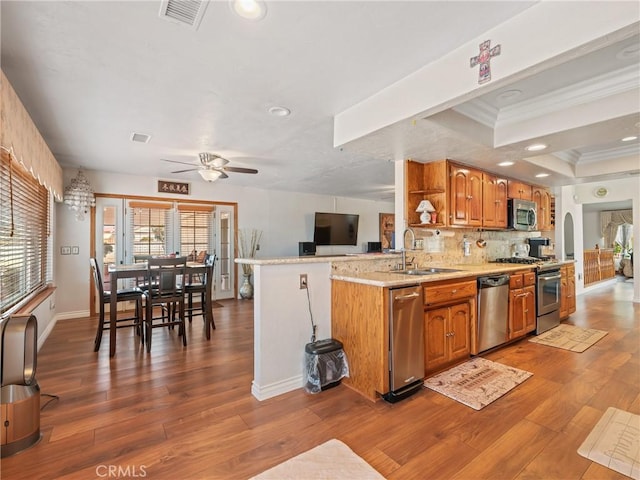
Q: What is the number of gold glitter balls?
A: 0